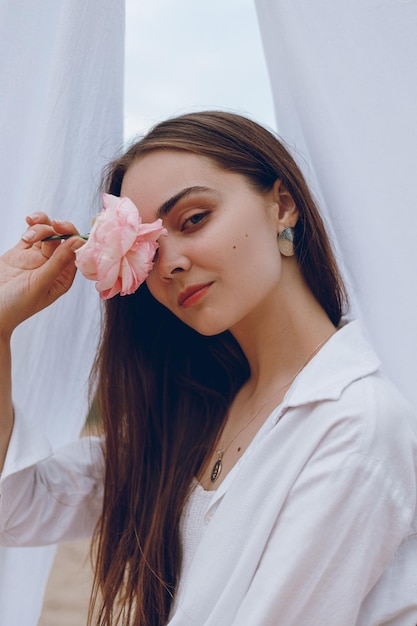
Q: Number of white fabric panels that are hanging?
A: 2